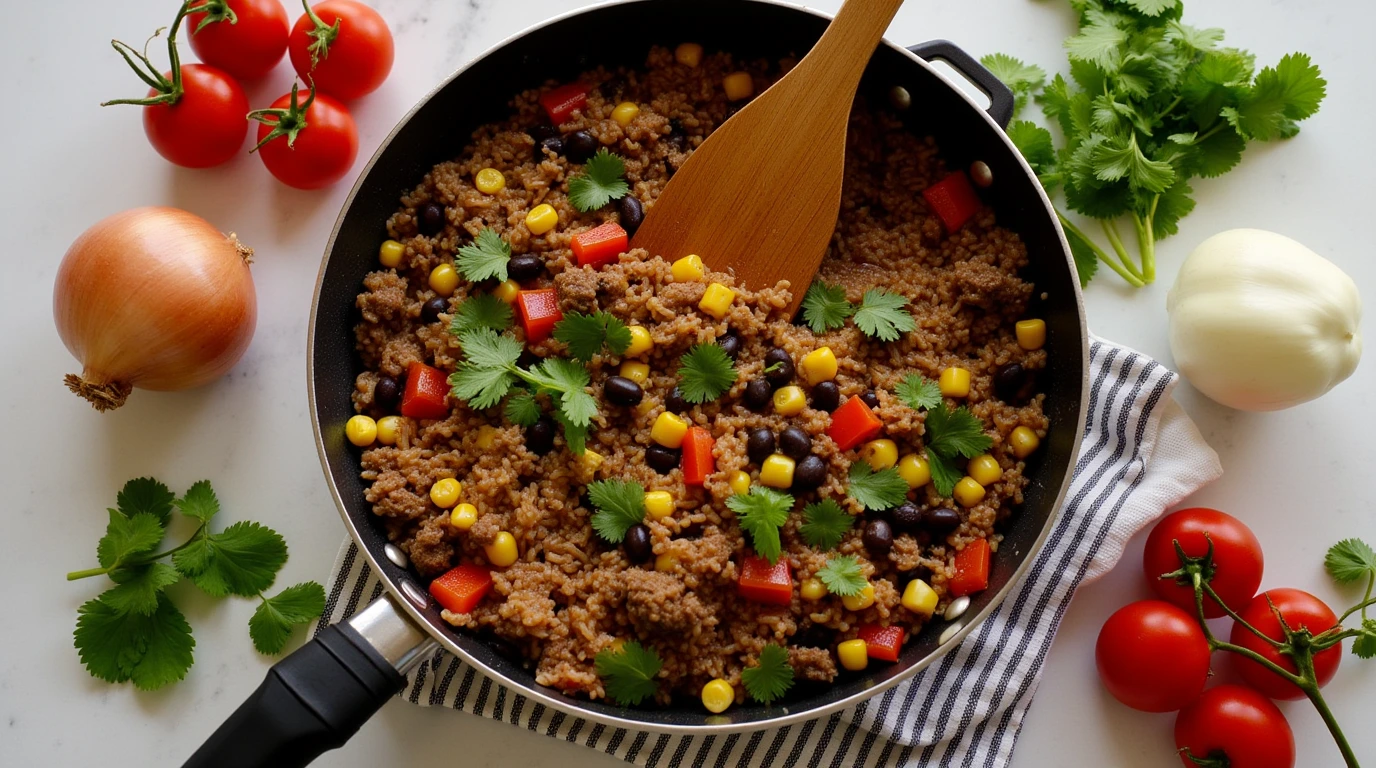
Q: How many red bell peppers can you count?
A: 11